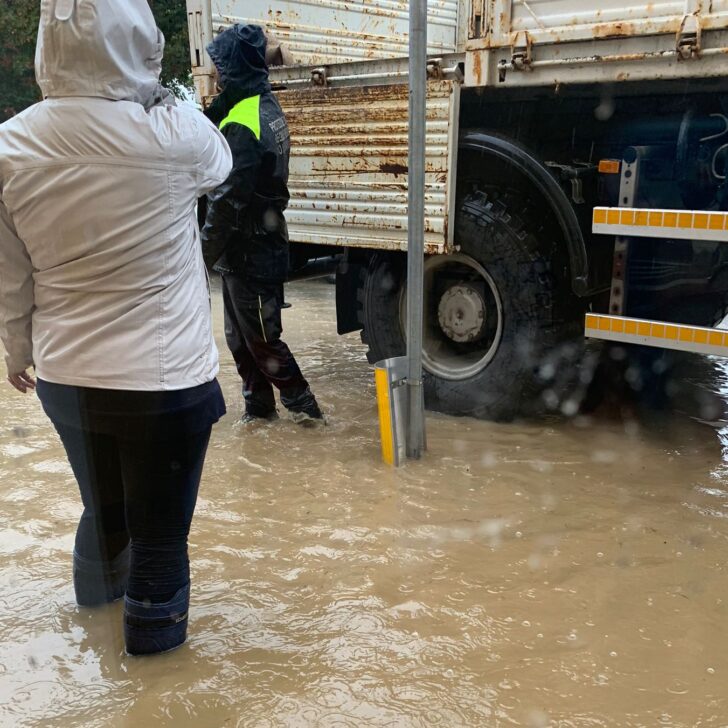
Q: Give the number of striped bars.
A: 2